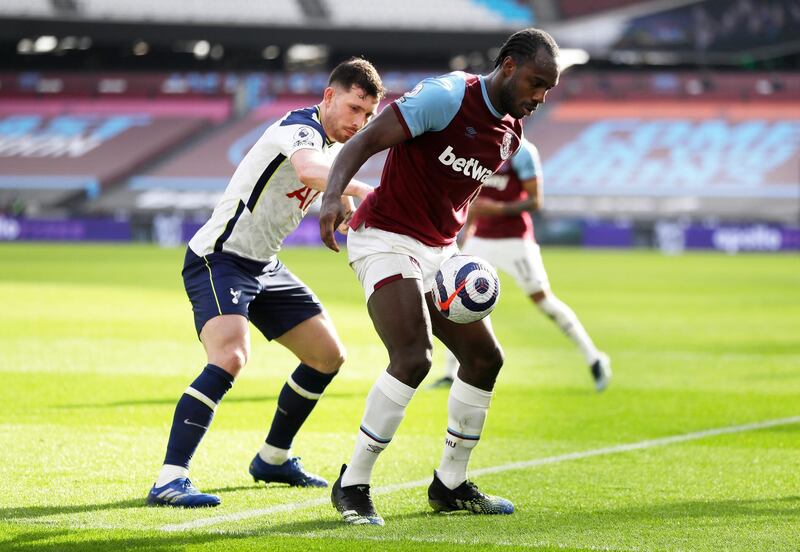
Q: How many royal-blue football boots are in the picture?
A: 2